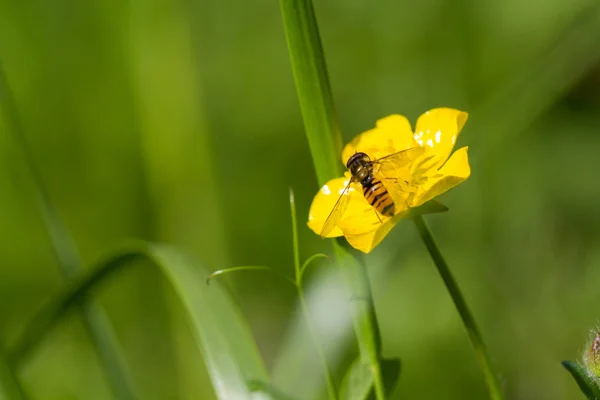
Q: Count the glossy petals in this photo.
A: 5